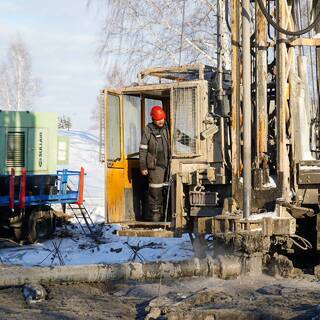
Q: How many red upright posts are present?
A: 3